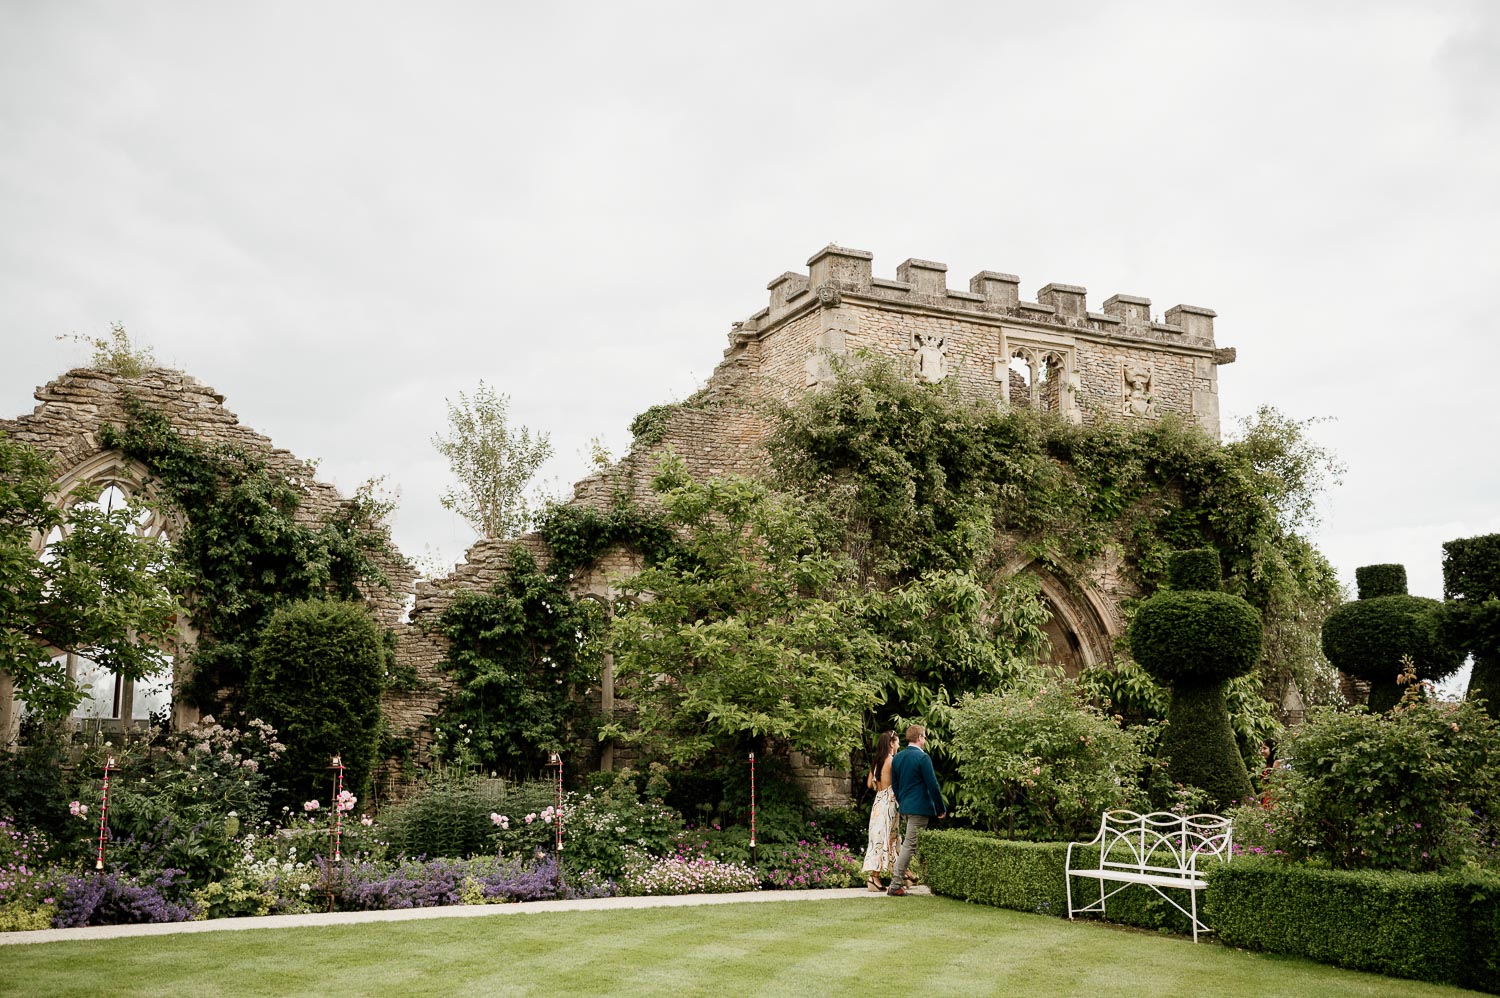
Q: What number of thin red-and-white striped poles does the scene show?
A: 4